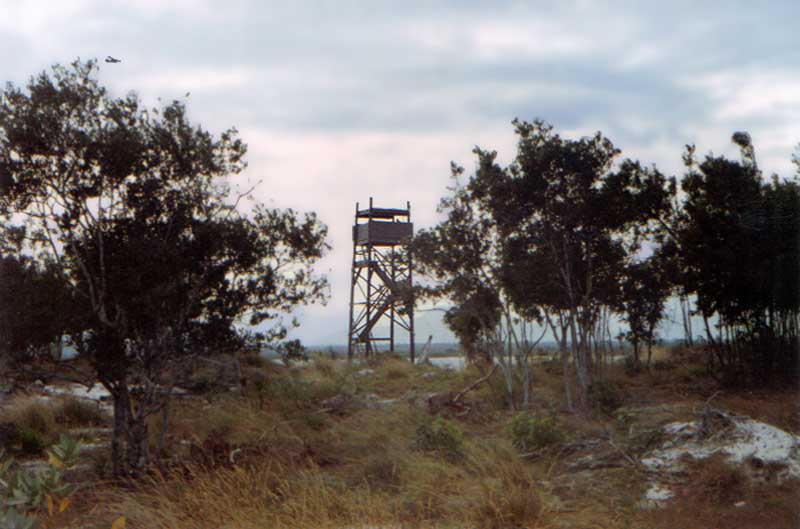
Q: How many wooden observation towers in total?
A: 1